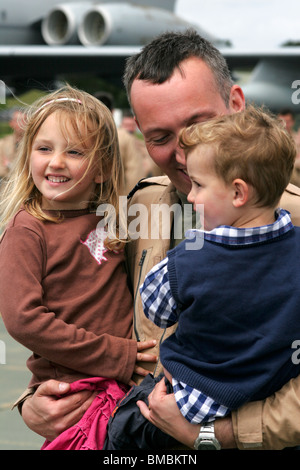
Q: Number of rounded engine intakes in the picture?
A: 2